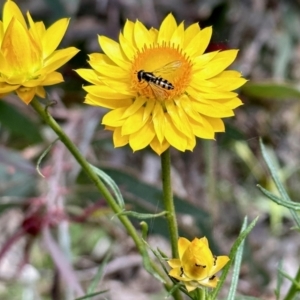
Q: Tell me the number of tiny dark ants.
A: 4